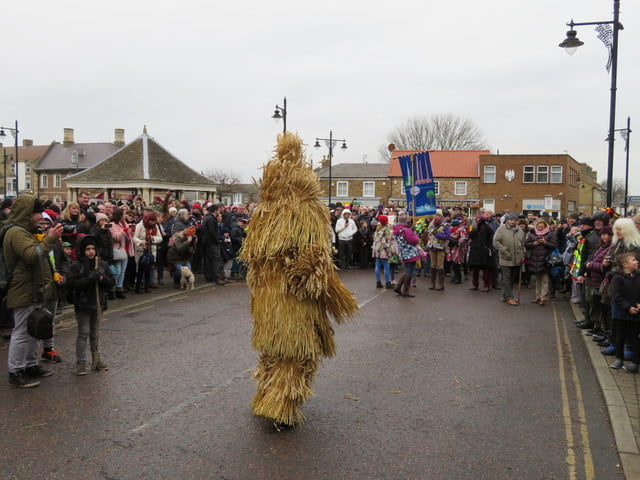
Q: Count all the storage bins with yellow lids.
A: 0